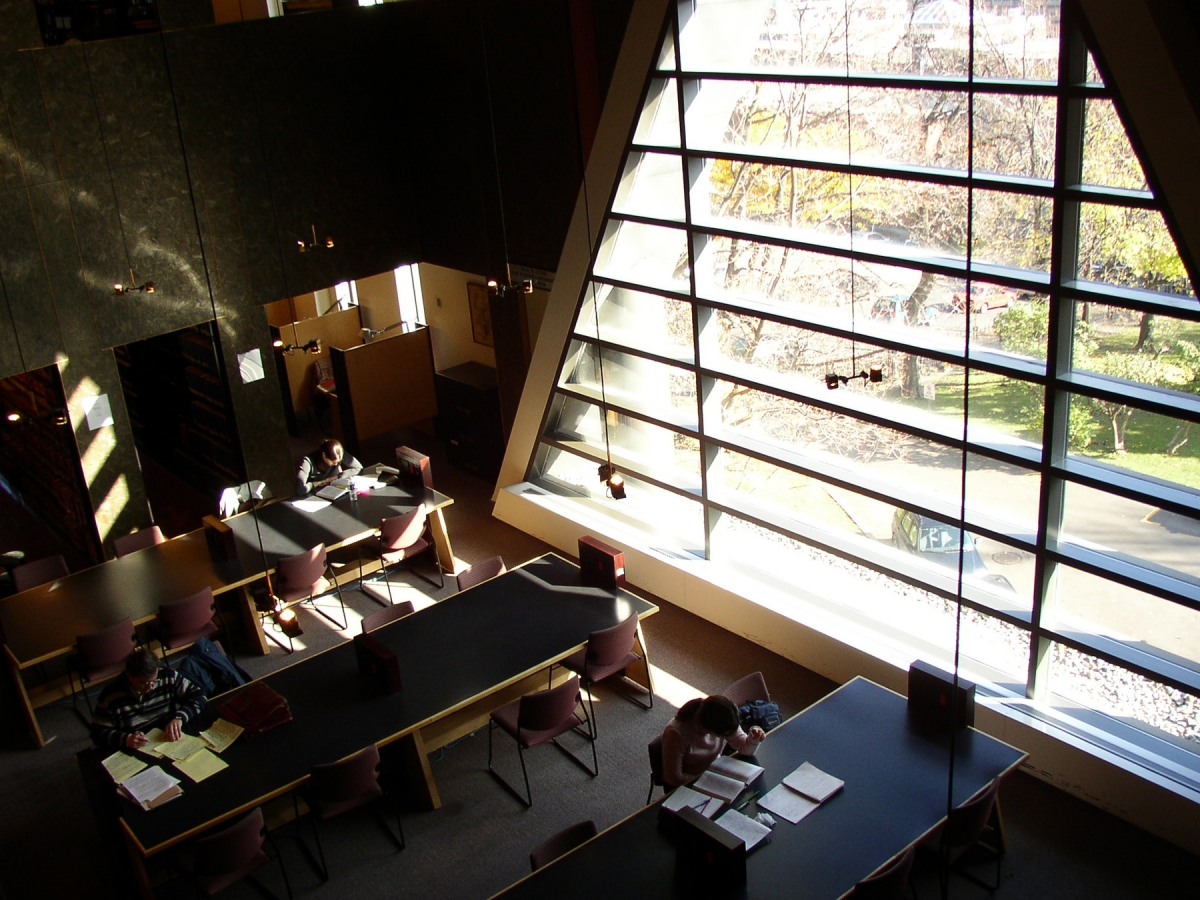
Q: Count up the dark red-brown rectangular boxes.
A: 6